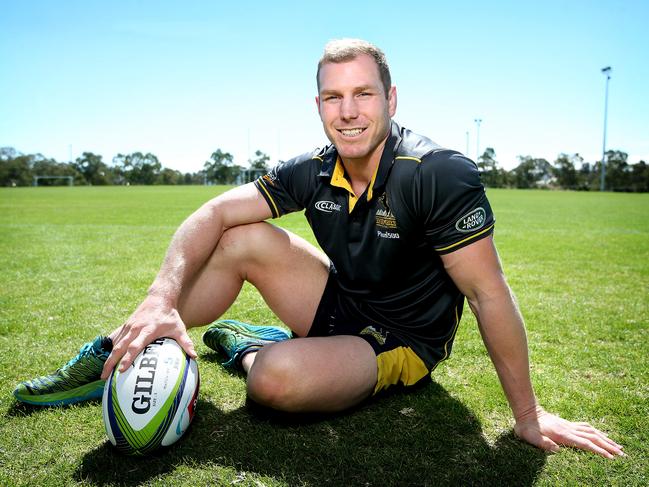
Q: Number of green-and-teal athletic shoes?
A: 2